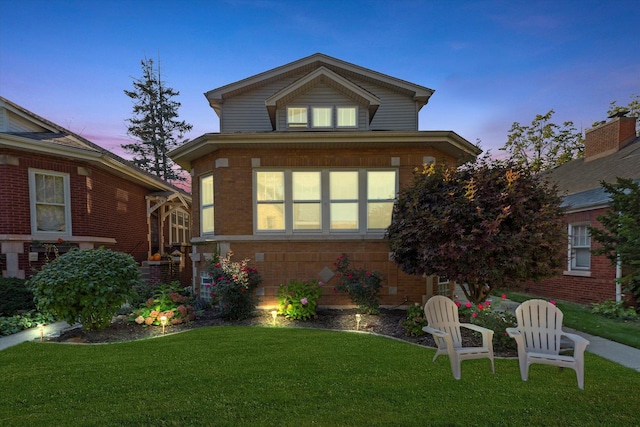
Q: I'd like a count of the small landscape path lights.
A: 4